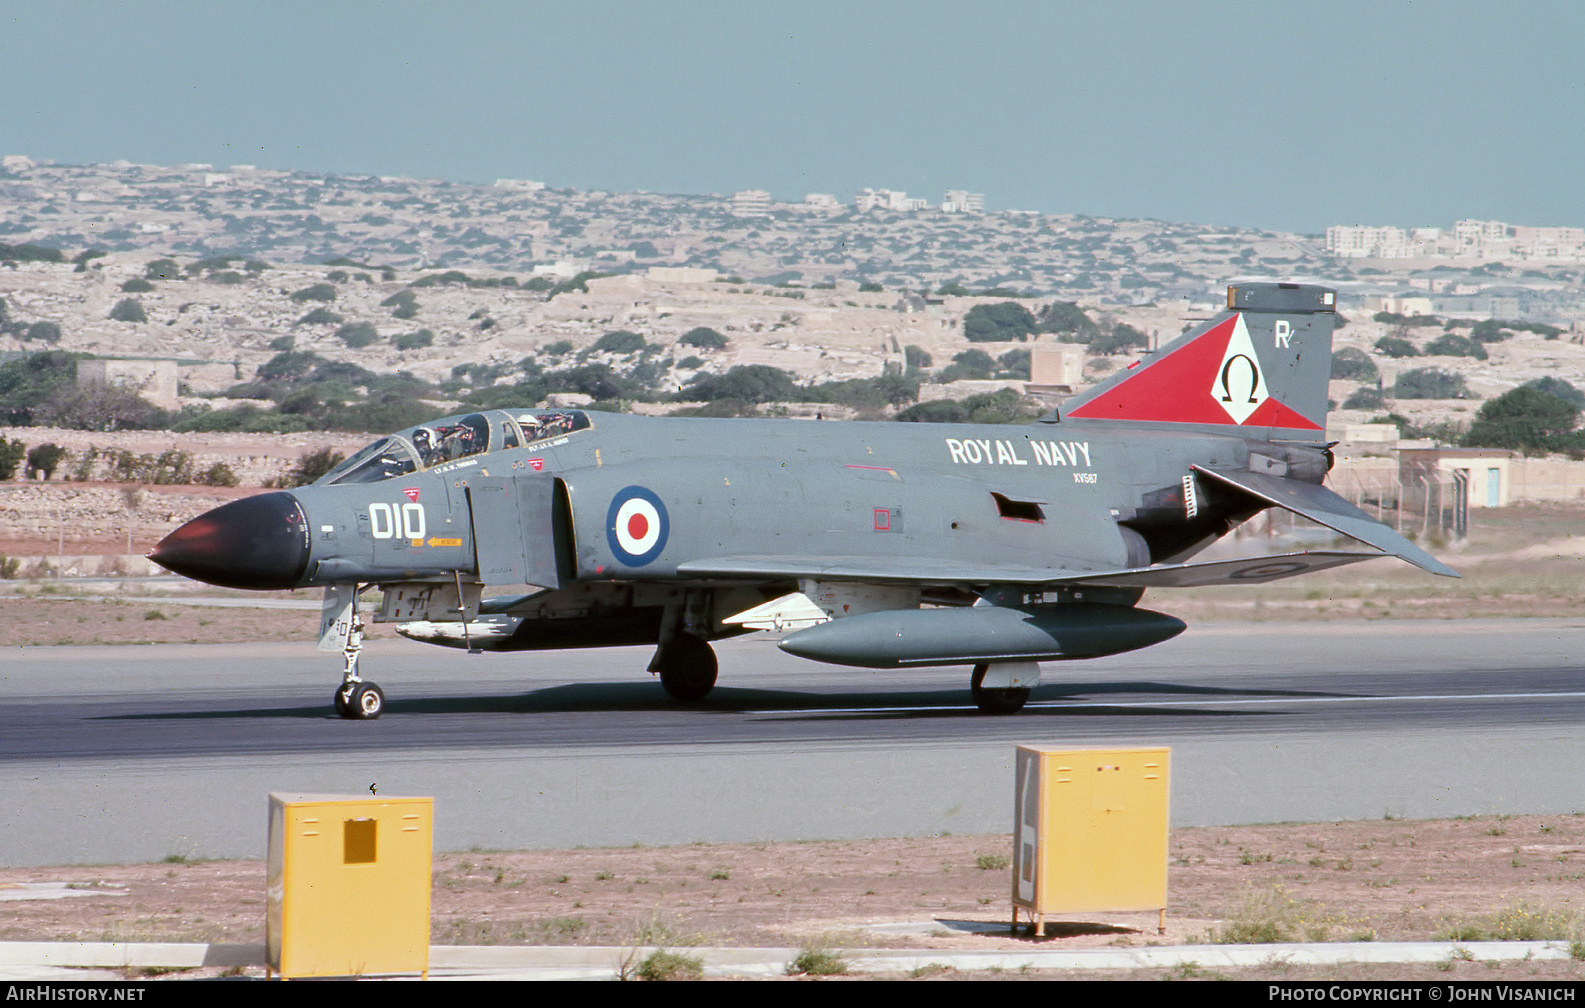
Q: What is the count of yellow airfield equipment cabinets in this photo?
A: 2